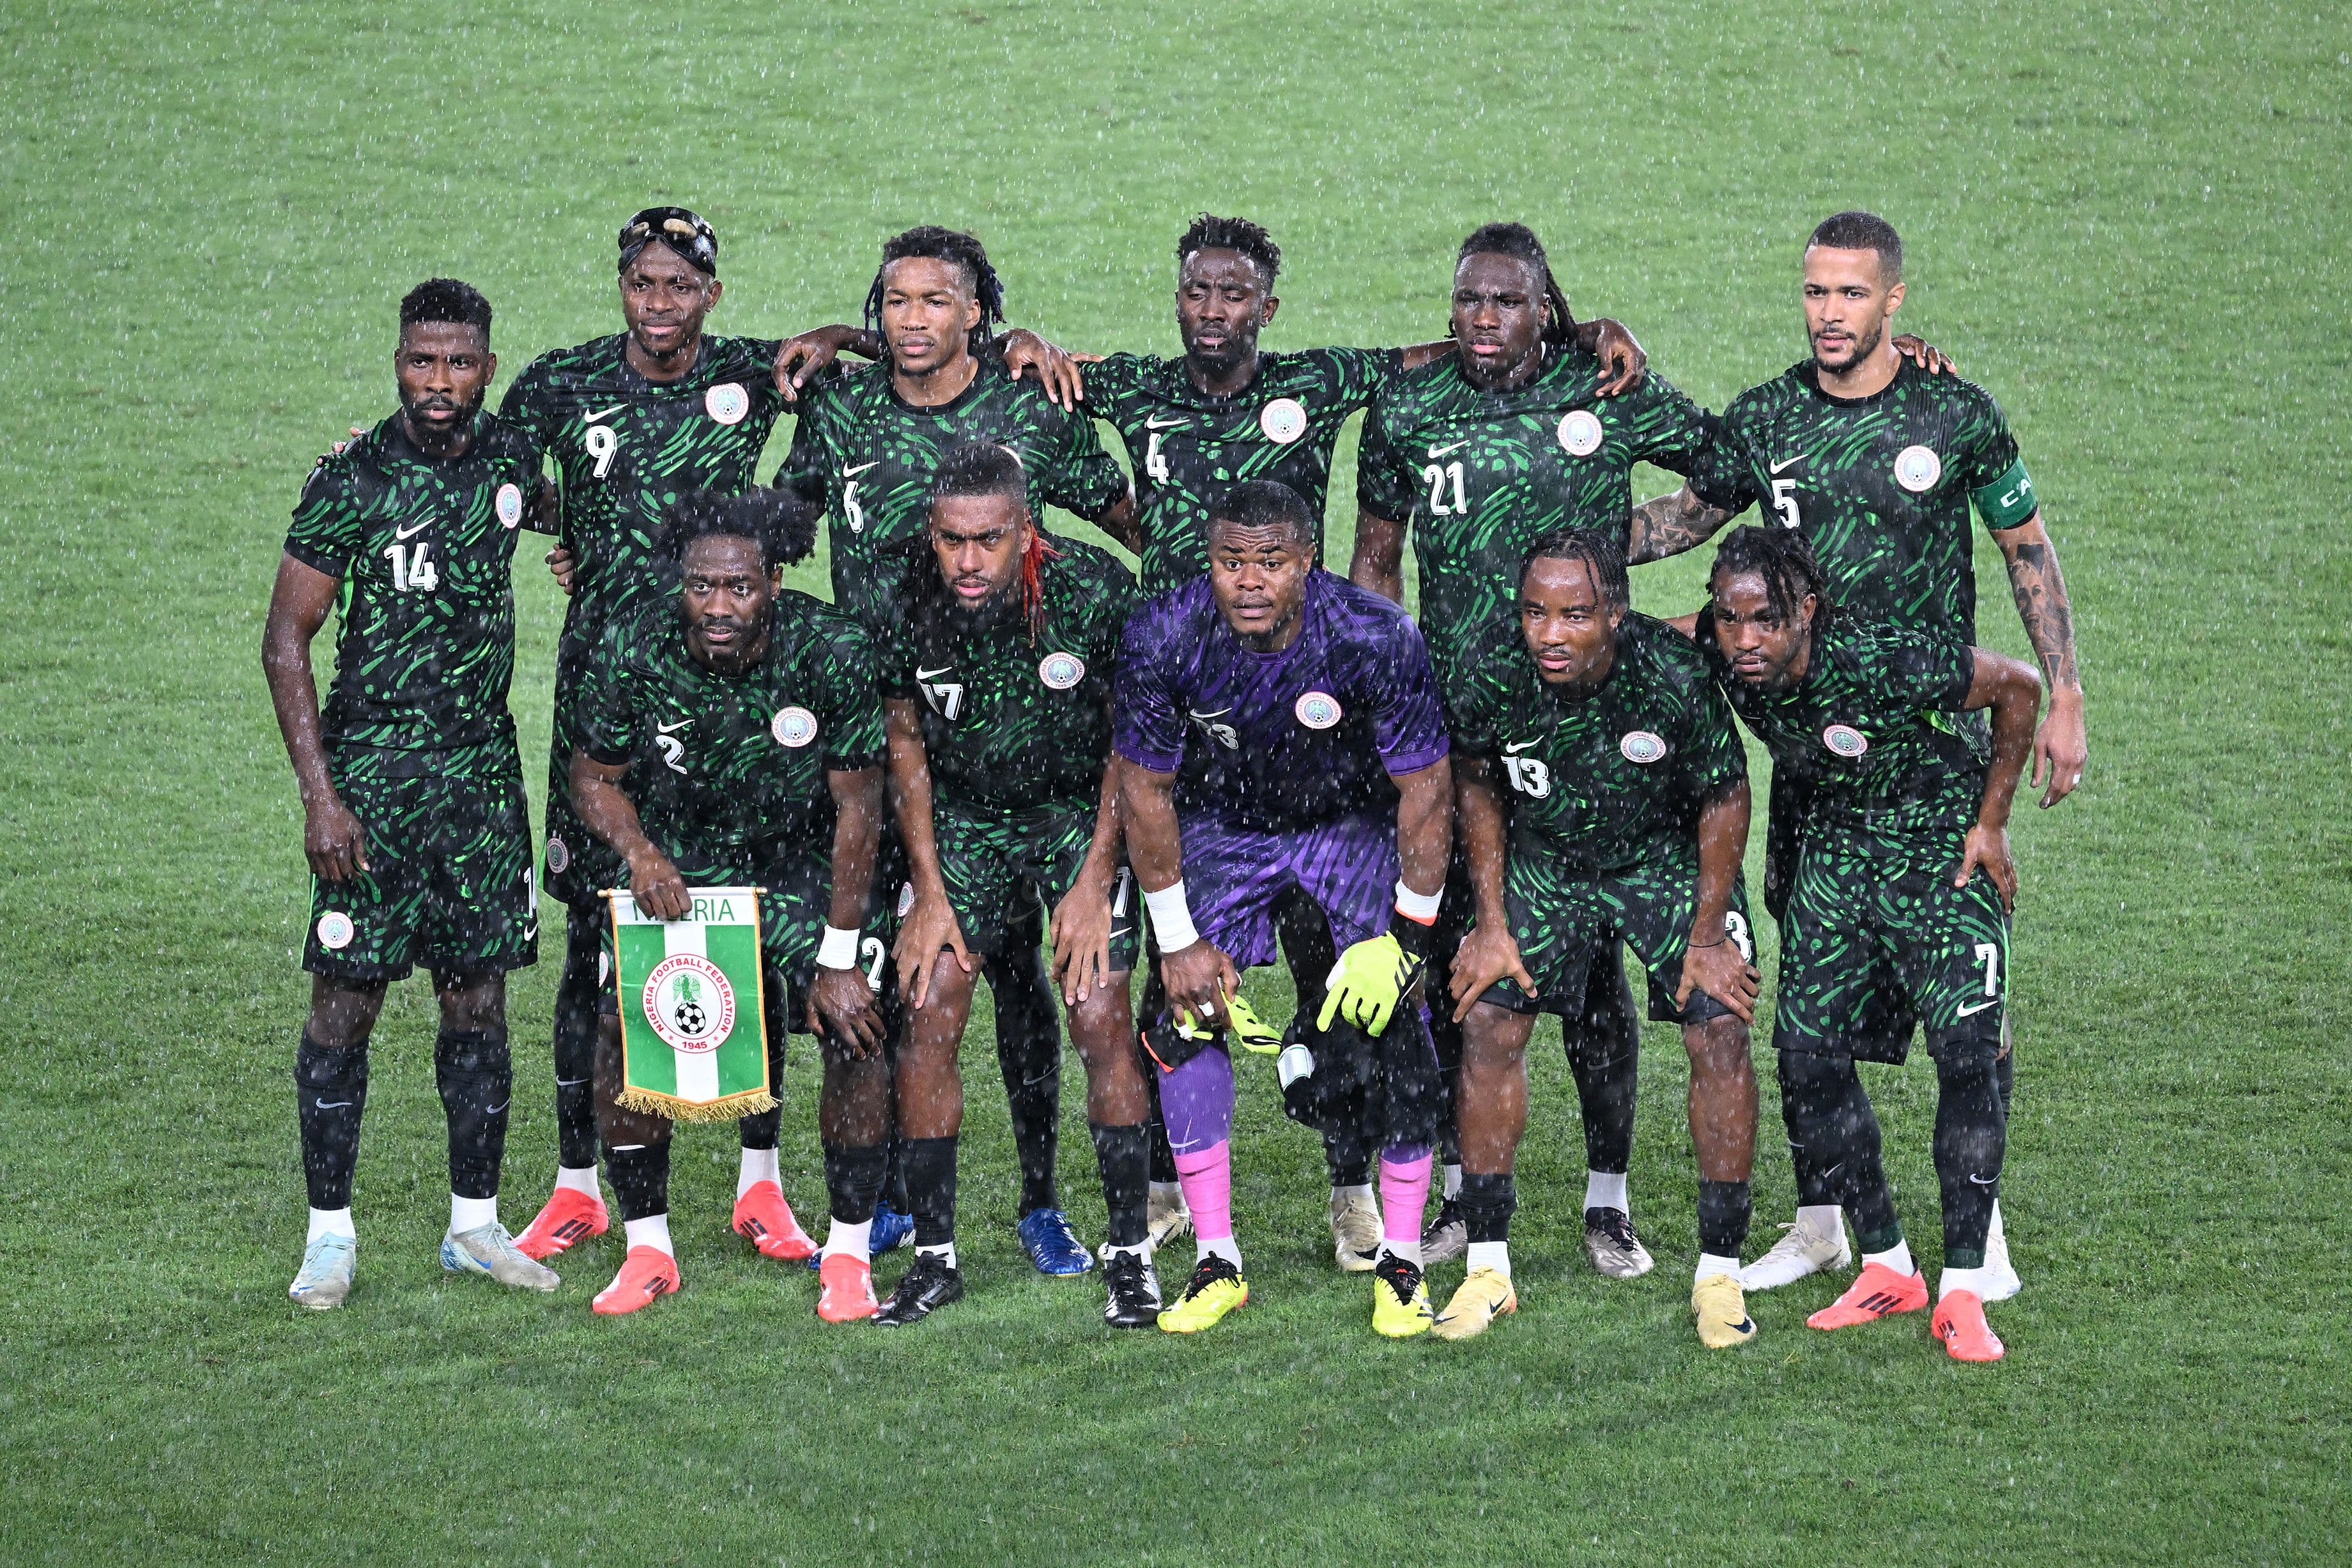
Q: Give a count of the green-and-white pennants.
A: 1